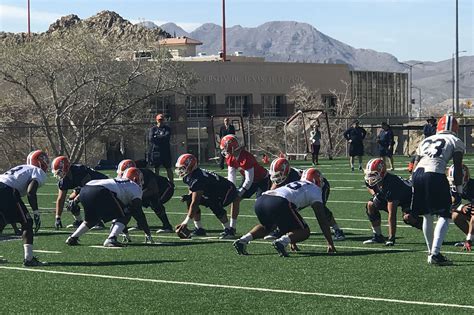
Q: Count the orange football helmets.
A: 11